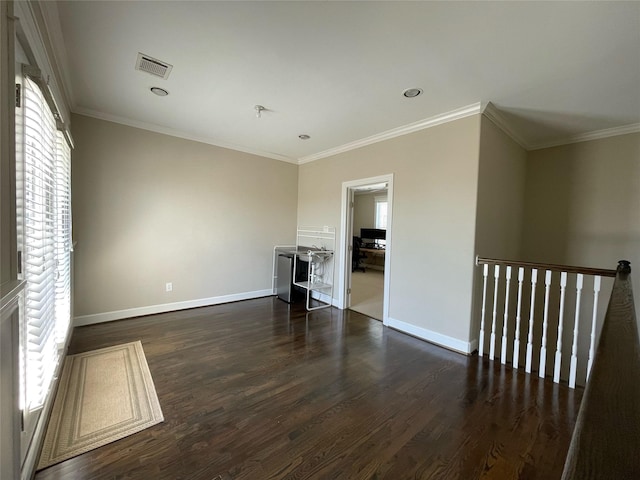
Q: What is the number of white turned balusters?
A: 9